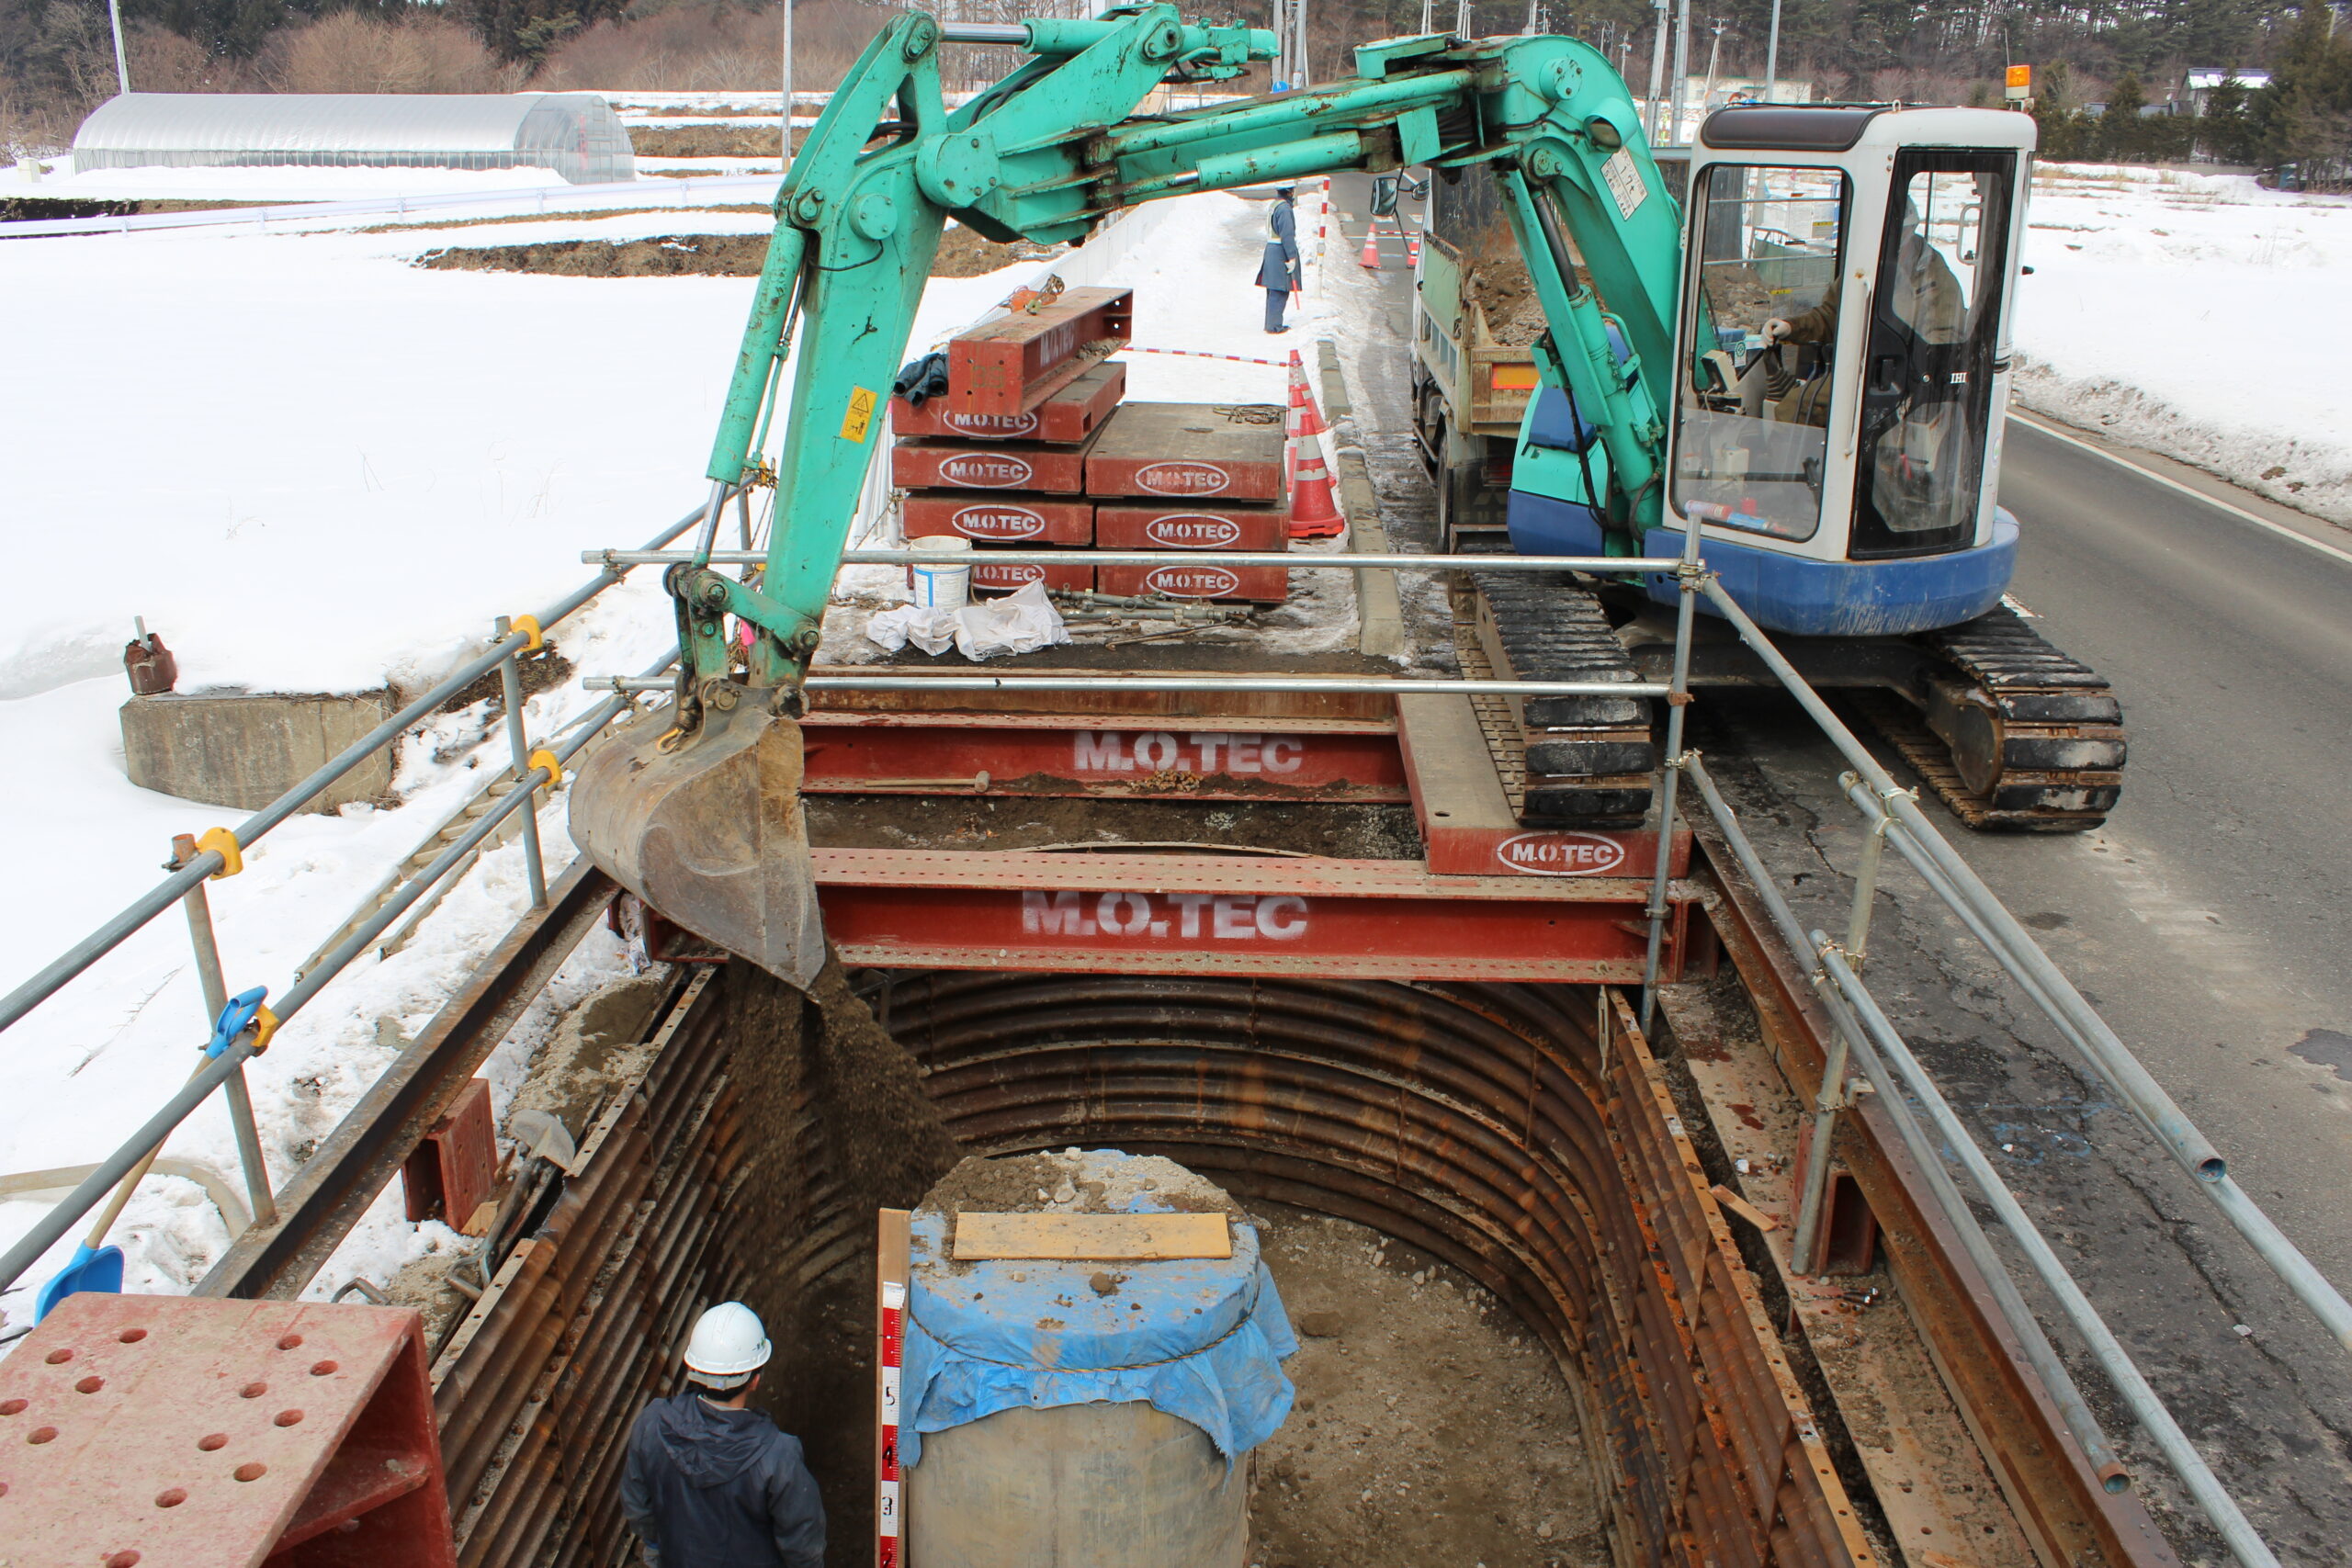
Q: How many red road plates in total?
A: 8